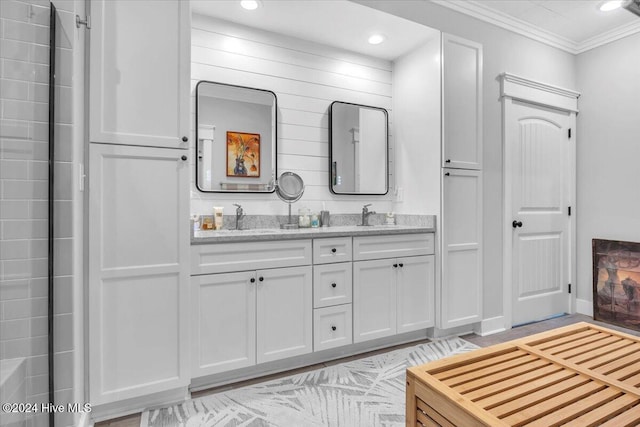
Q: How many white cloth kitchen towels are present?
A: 0